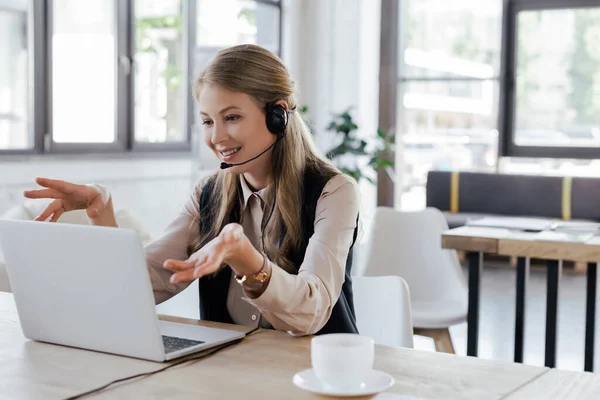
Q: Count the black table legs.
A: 4